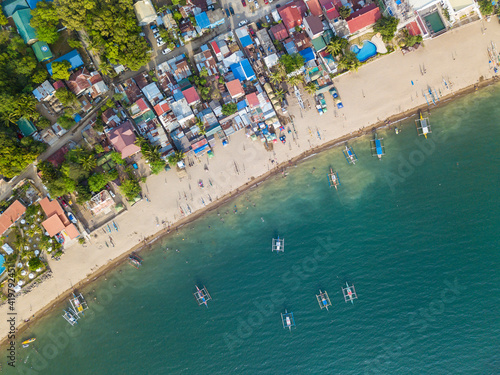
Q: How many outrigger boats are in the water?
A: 12